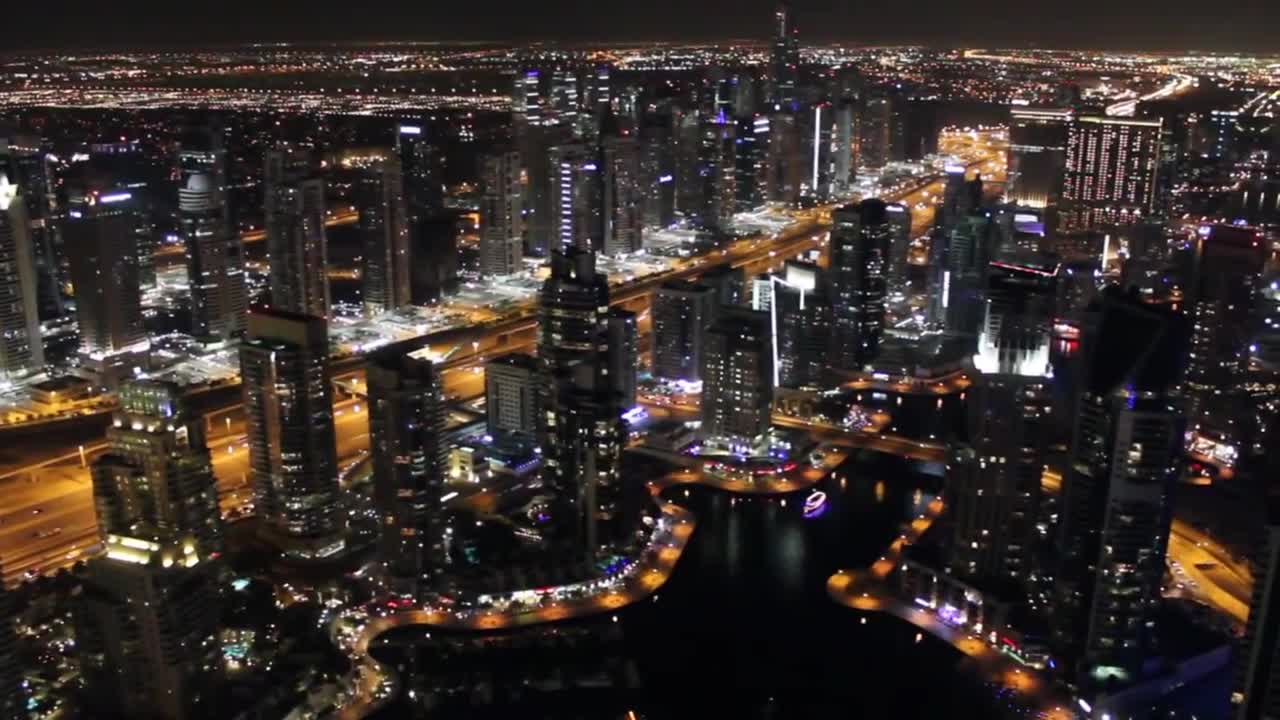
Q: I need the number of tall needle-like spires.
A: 1